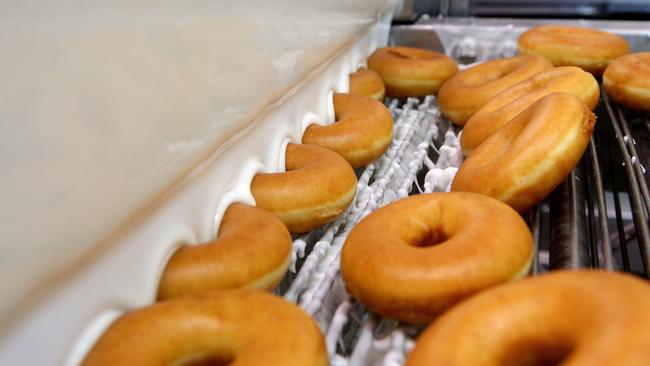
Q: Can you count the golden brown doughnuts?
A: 13